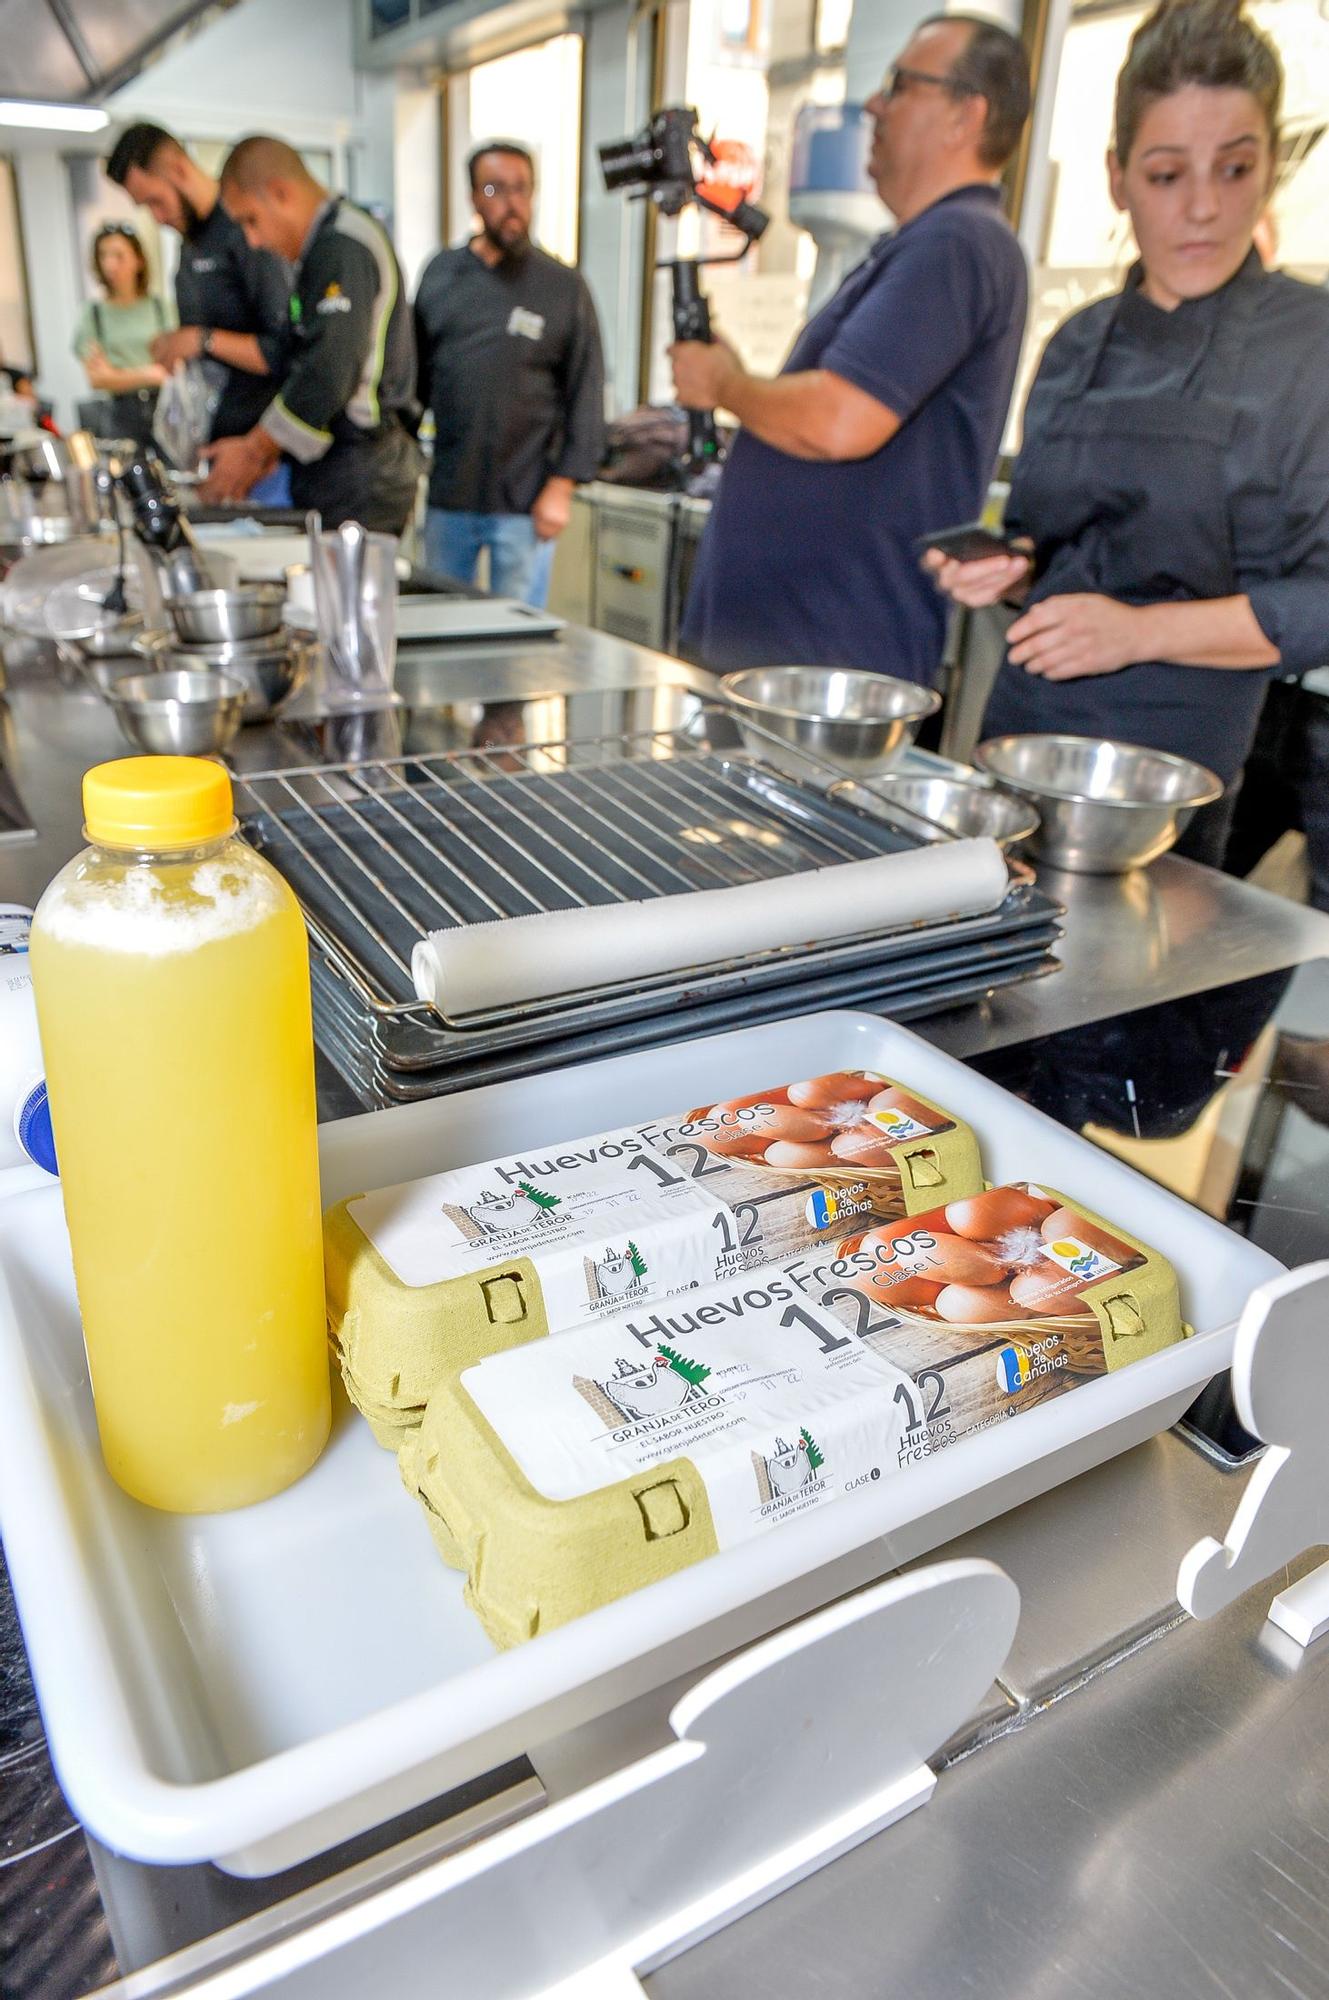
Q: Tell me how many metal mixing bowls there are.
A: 6